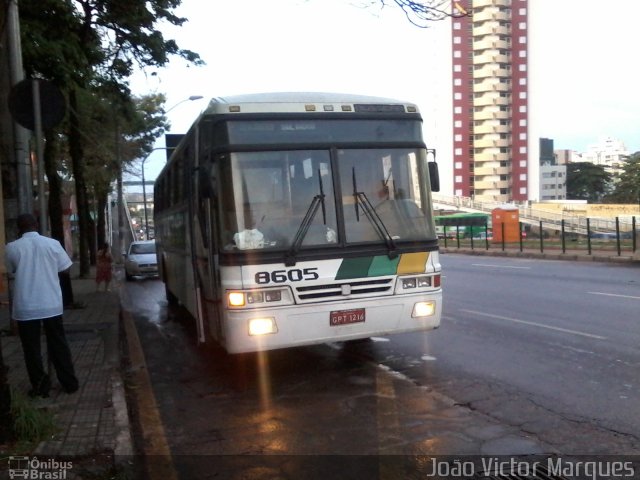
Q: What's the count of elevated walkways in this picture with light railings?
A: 1